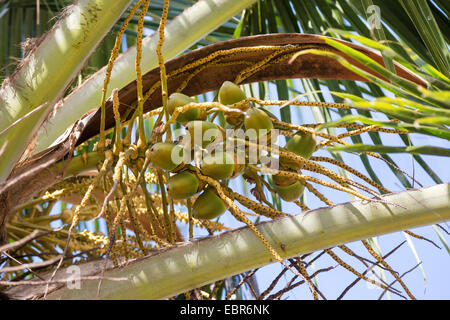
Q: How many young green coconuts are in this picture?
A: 10